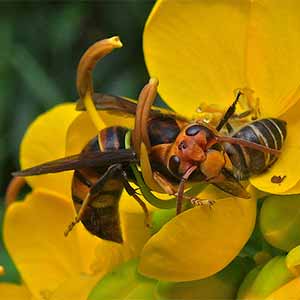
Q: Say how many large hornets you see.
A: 1